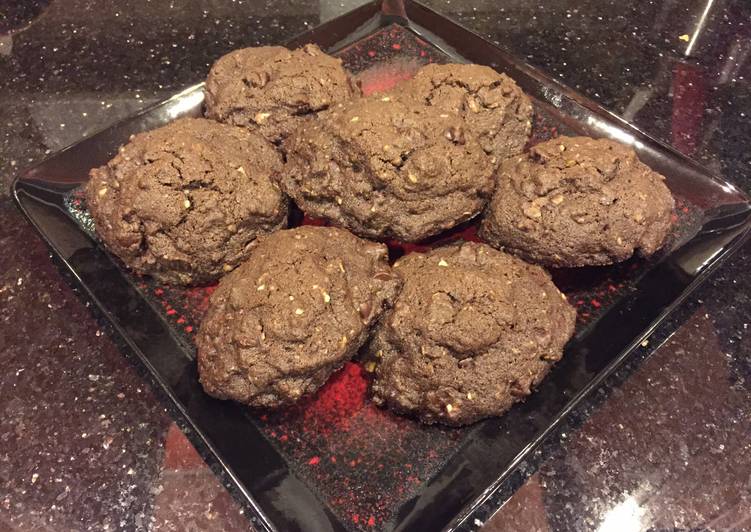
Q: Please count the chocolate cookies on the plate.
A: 7